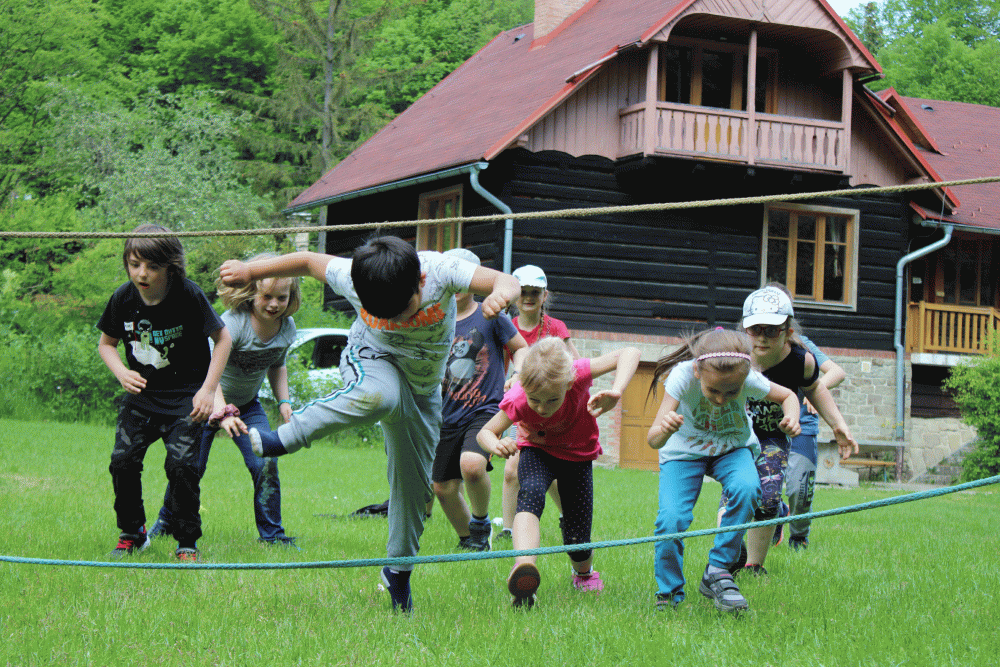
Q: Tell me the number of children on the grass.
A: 9